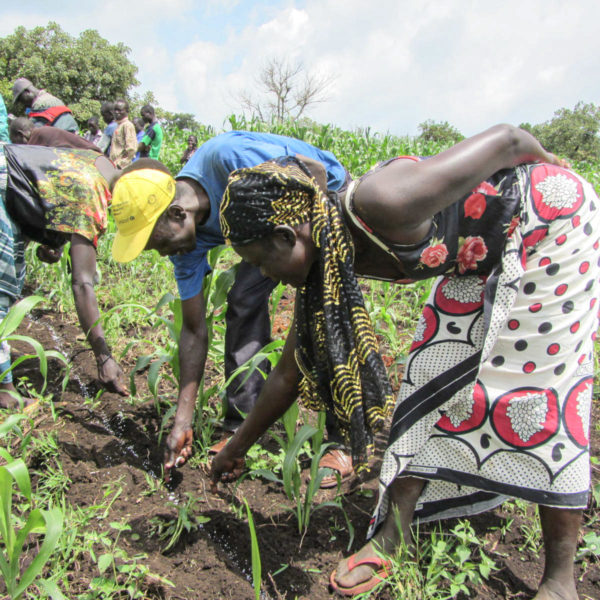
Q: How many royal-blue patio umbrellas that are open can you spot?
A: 0